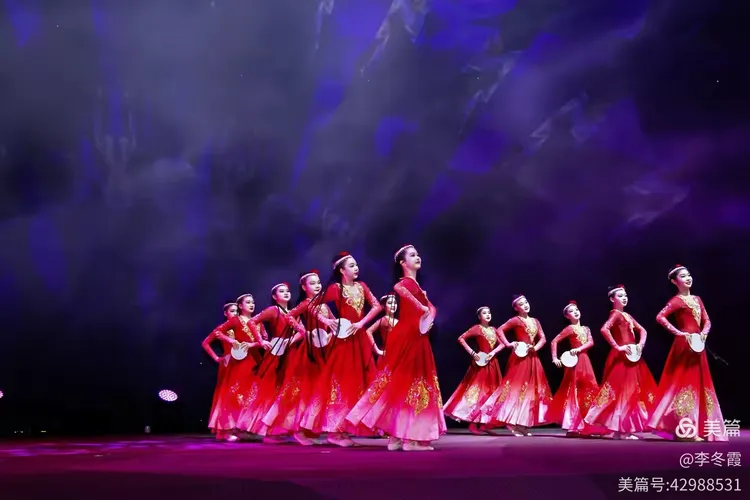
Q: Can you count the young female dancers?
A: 12